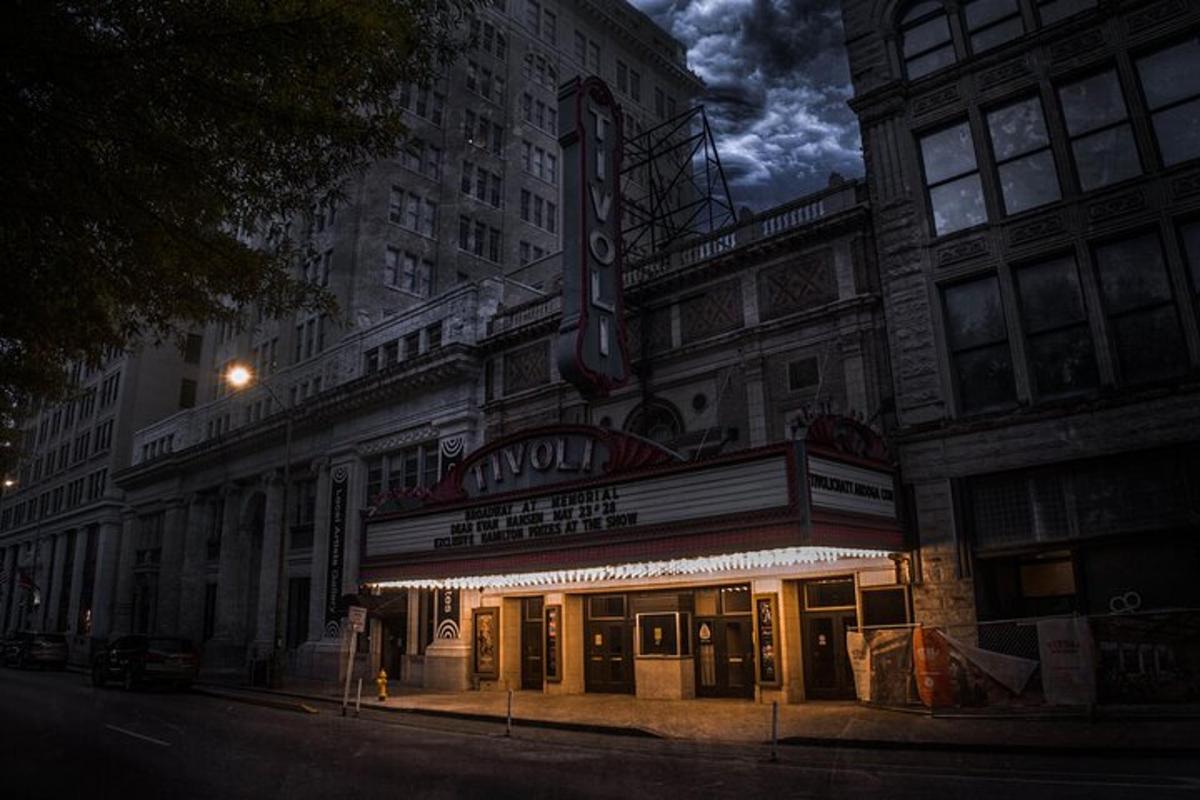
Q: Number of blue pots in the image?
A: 0